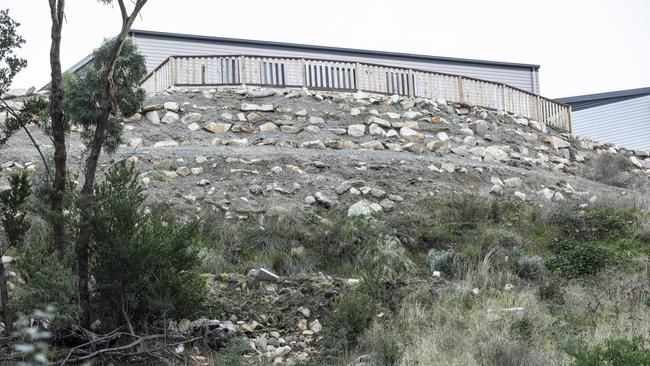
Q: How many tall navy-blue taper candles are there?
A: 0